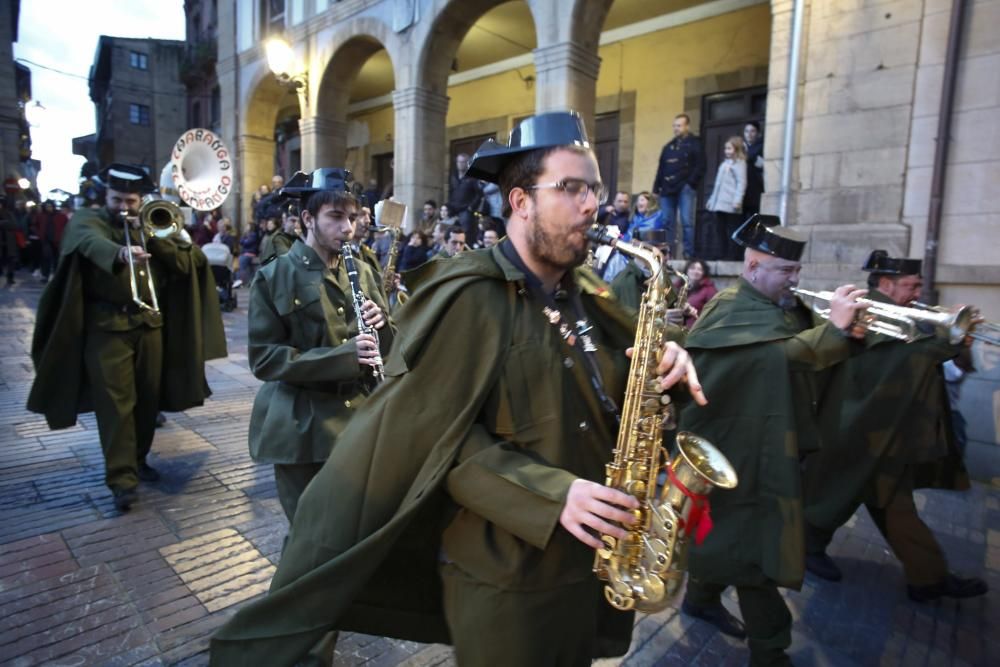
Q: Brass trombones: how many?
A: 1